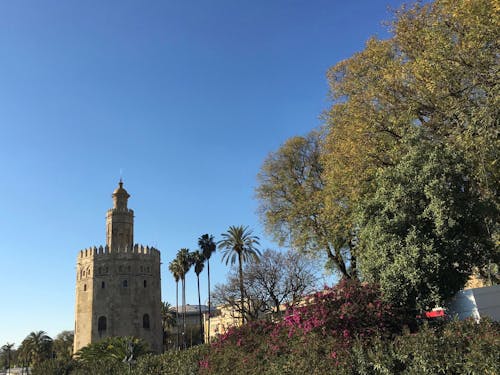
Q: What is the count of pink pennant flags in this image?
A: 0